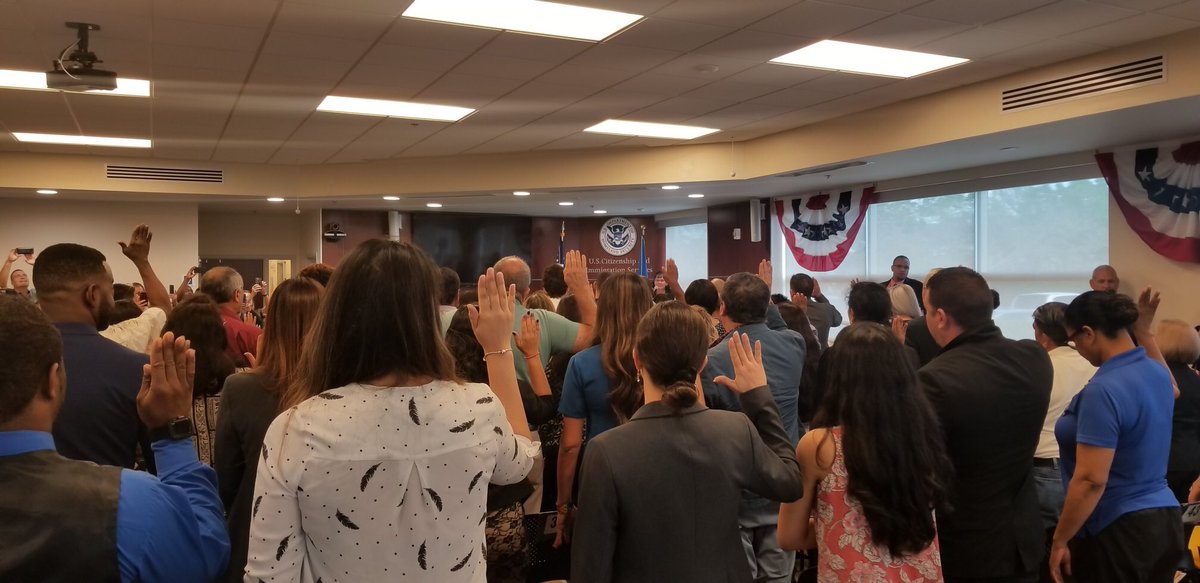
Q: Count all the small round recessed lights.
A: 9